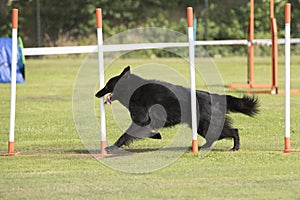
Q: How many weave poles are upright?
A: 4